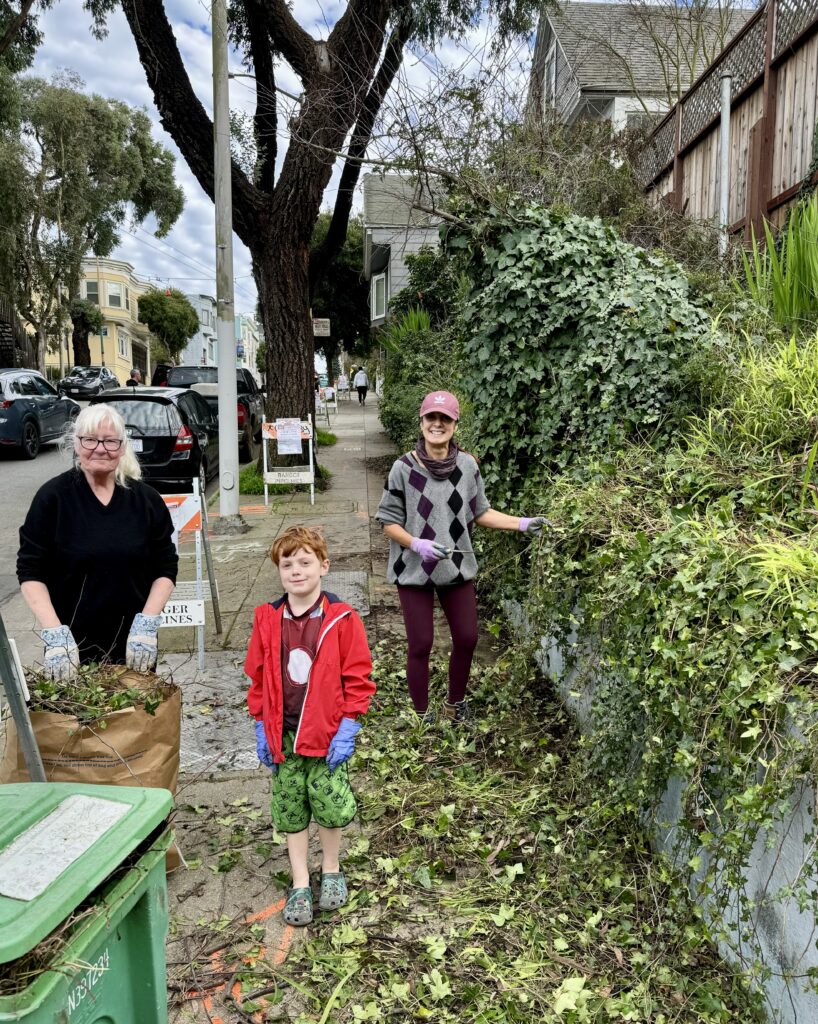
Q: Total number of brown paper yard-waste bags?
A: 1